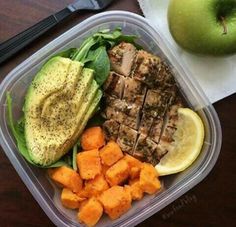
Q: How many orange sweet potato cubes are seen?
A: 12